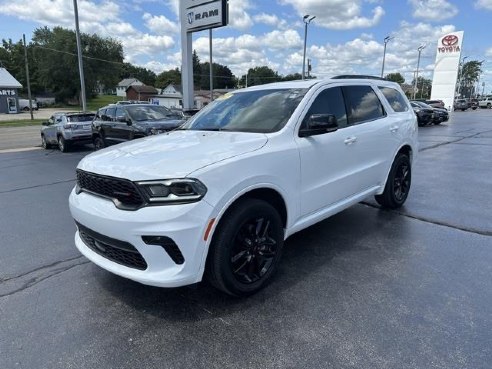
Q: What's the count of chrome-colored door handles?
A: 0